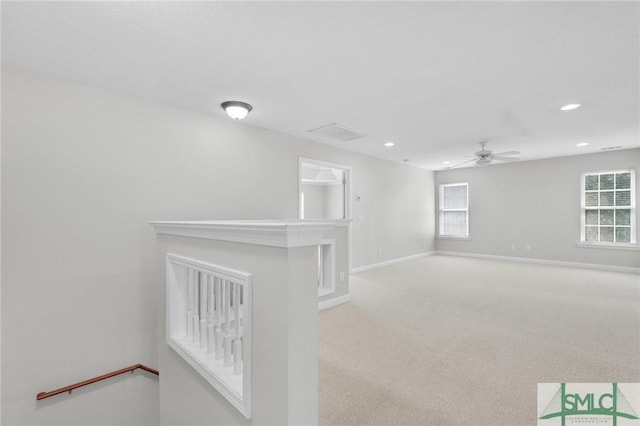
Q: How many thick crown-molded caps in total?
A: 1